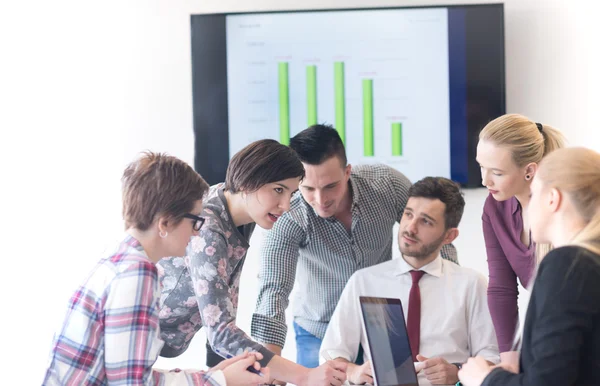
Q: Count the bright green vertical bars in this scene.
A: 5